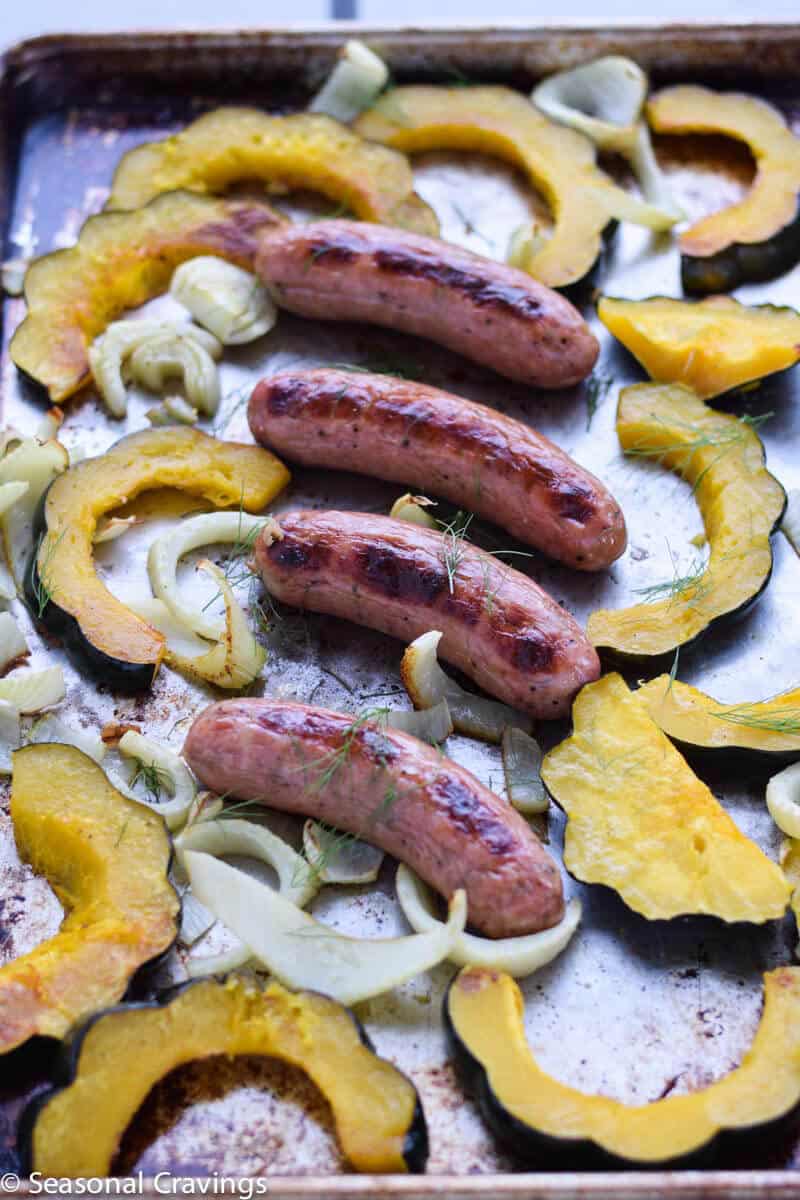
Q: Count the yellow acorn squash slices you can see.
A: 12